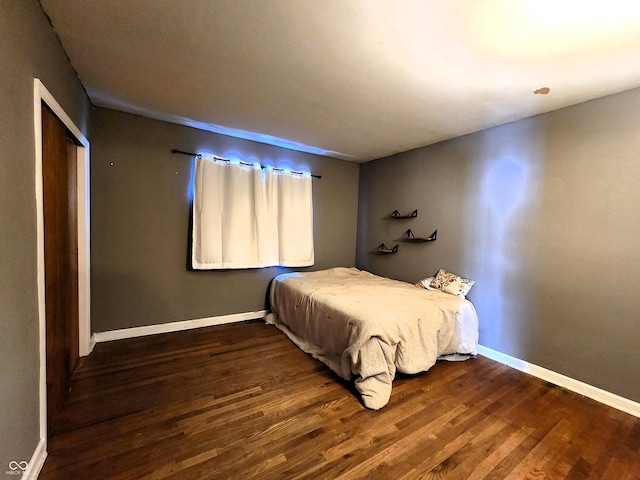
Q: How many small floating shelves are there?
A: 3